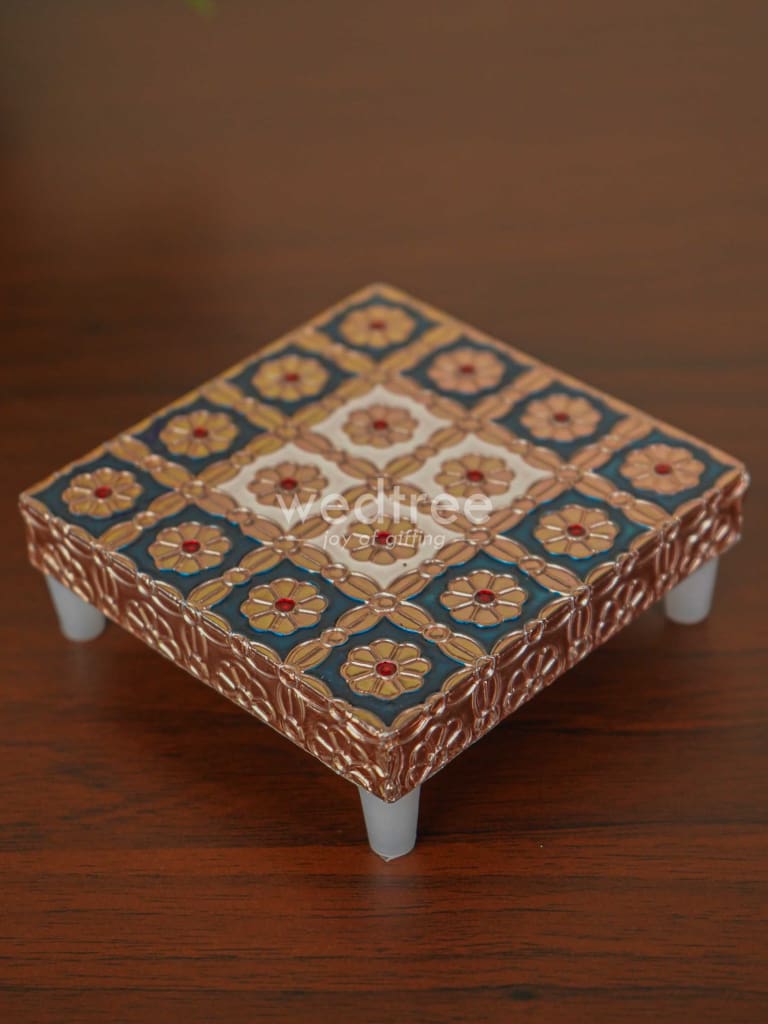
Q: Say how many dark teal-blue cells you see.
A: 12